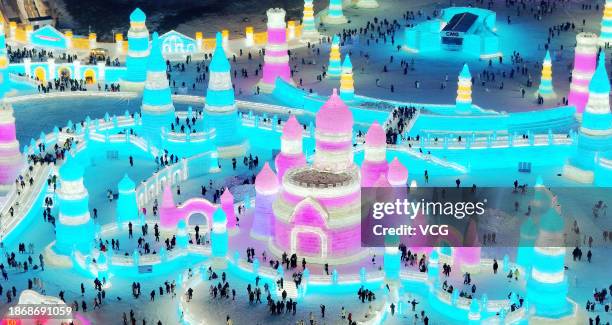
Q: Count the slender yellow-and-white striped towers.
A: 6